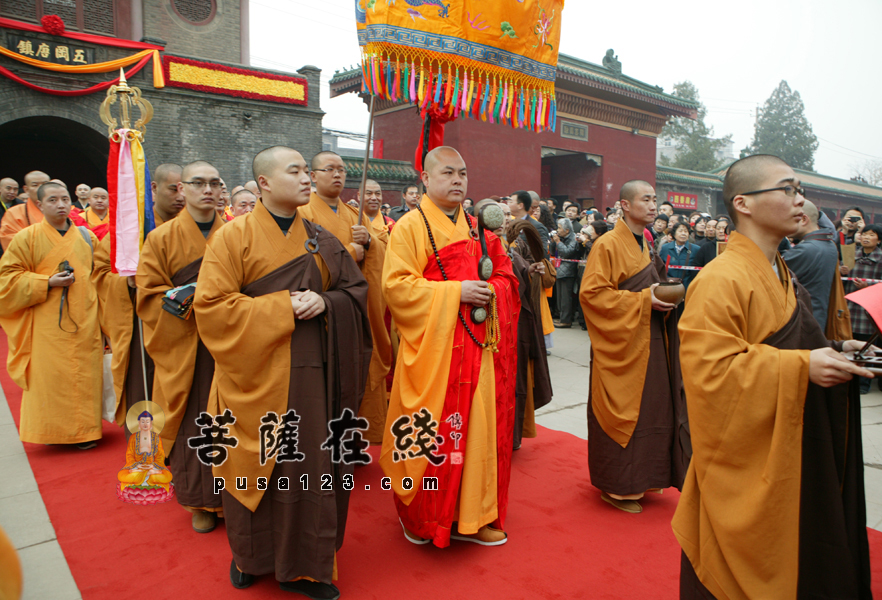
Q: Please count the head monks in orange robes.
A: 1